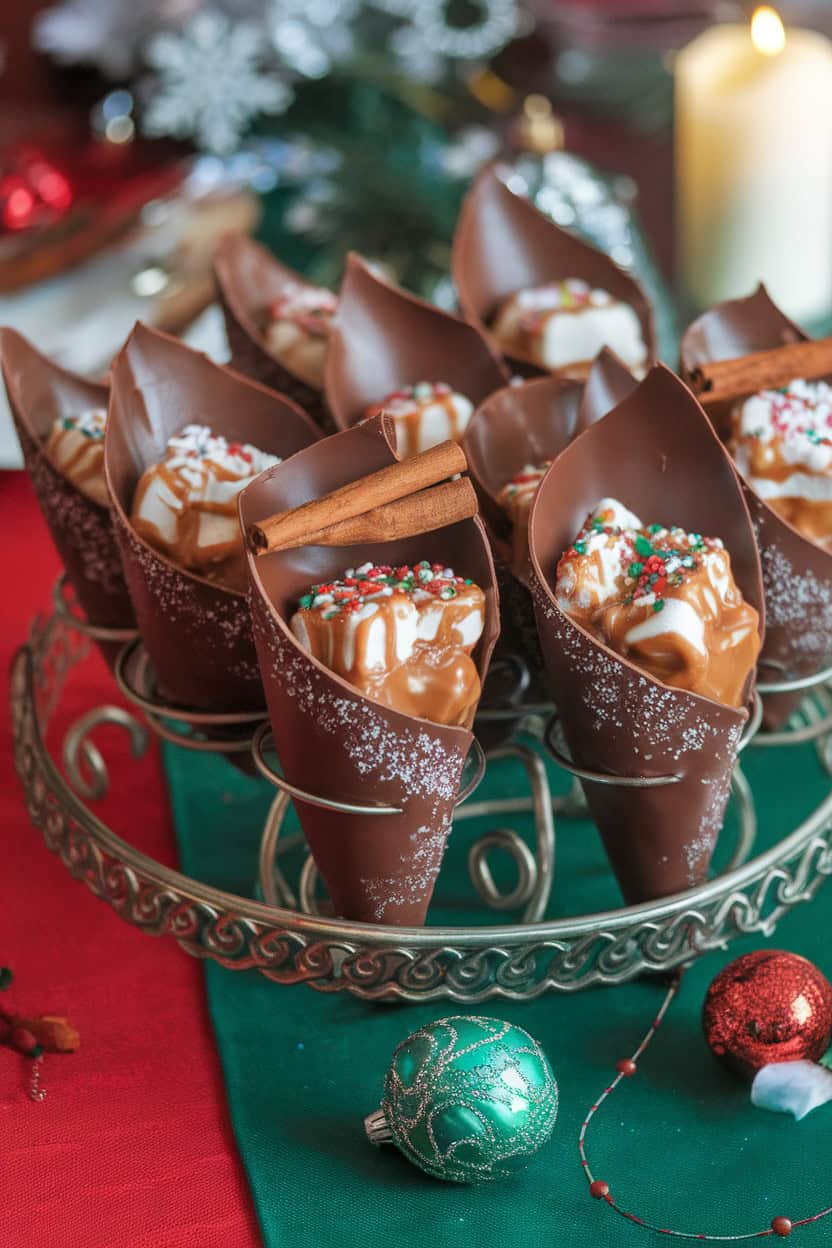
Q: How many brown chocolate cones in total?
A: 9